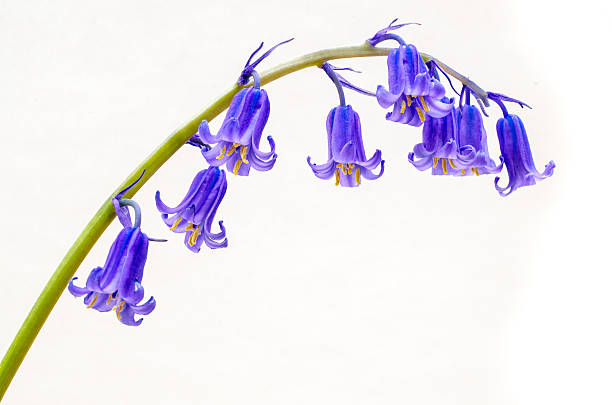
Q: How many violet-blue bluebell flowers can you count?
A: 8